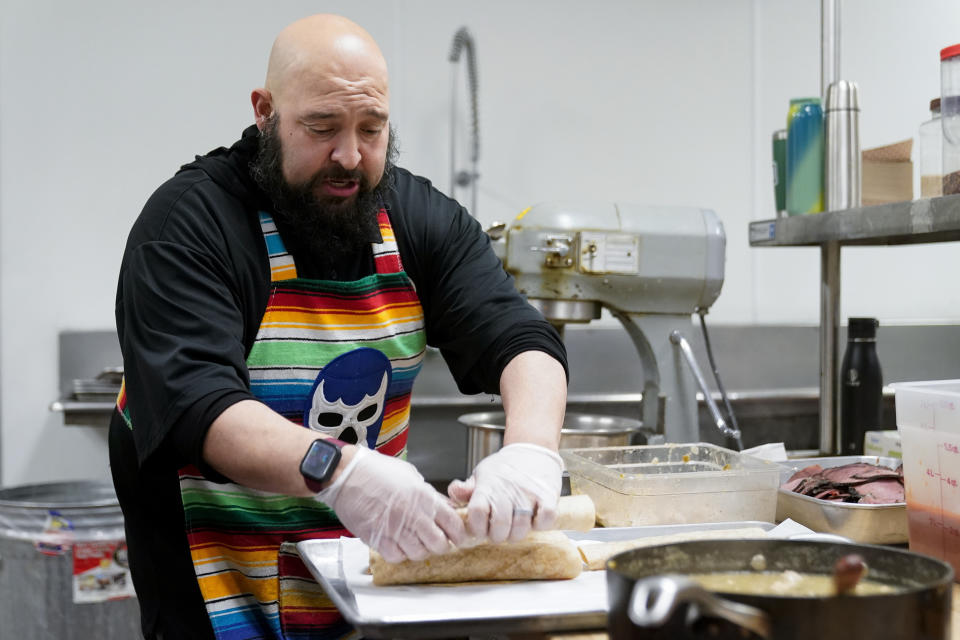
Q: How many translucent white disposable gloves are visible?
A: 2